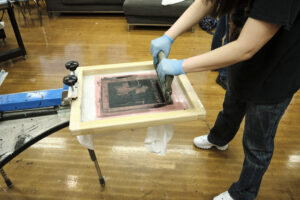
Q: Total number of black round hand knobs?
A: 2